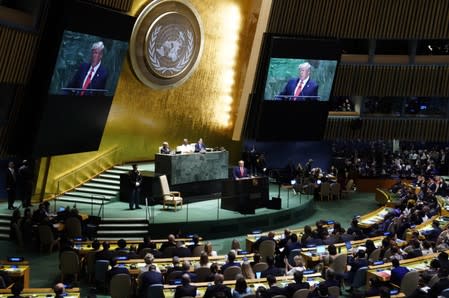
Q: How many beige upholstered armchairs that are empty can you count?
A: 1